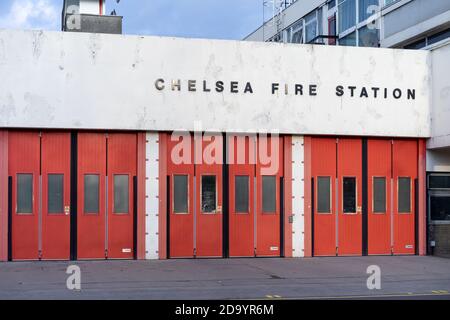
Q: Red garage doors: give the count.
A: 3